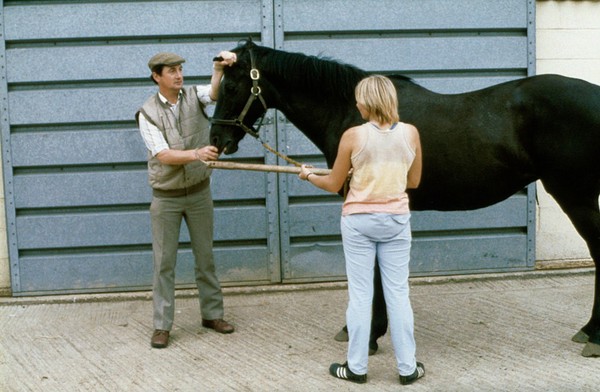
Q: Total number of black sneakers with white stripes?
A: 2